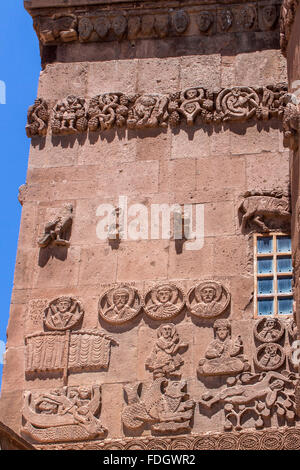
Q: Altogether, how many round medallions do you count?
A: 6